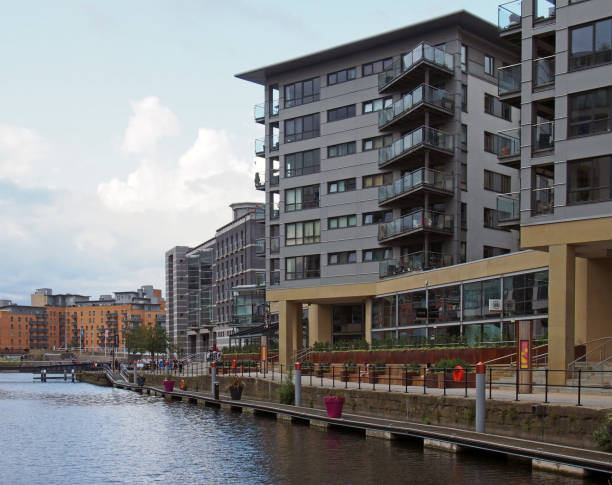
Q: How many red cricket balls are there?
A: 0